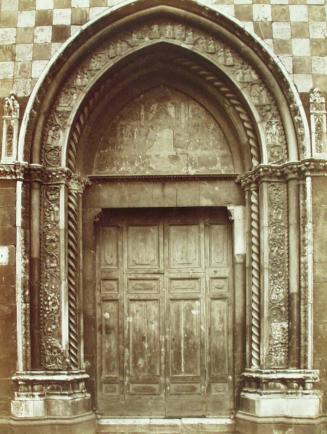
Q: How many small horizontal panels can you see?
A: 8